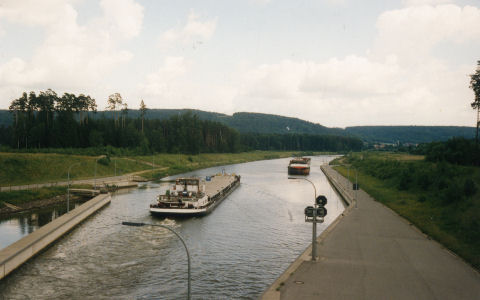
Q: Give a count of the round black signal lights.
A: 3